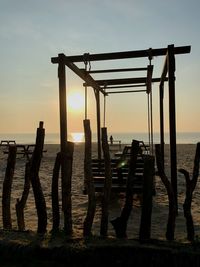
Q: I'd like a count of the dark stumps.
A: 11